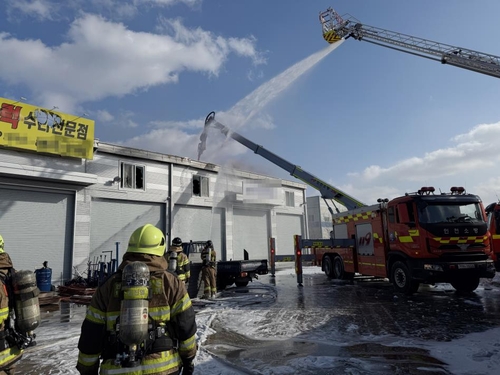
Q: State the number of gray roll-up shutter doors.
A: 5